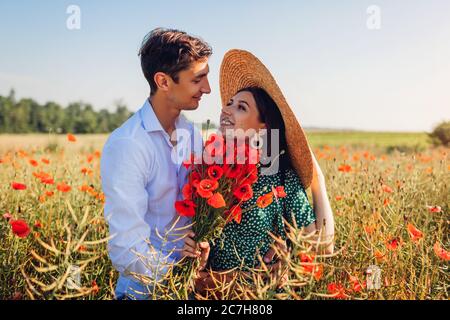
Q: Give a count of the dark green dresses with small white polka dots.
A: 1